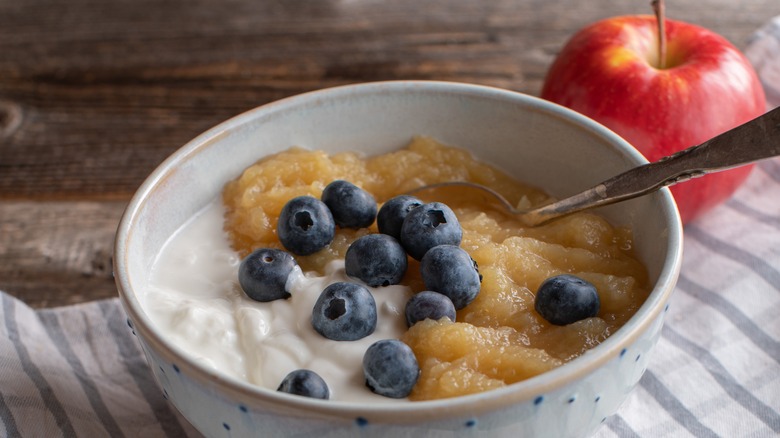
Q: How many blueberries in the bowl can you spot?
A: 12